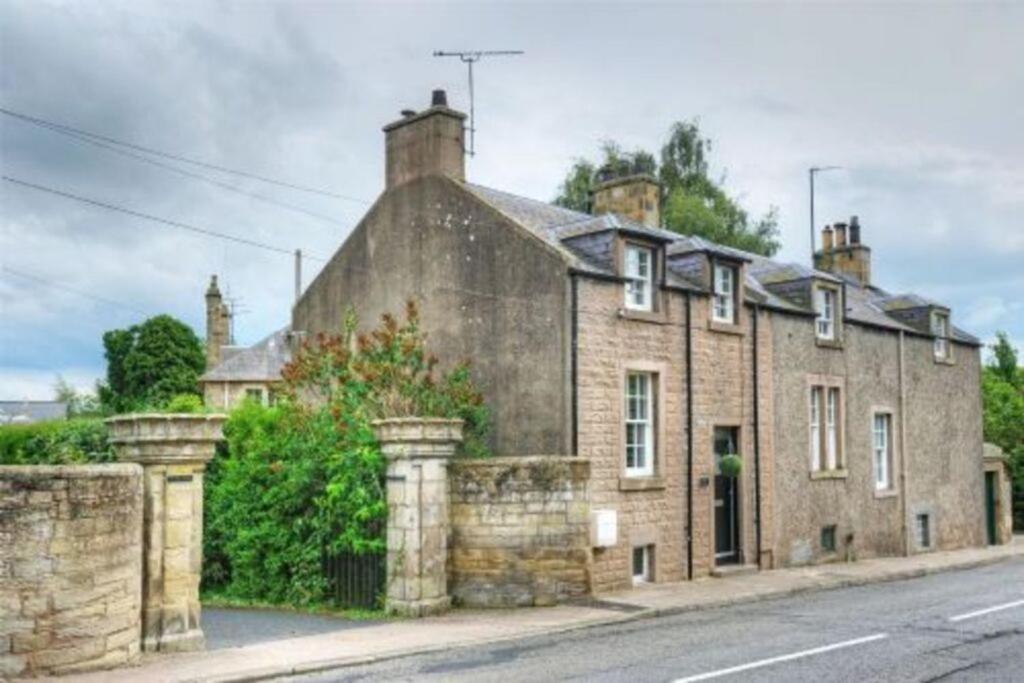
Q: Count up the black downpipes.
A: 3